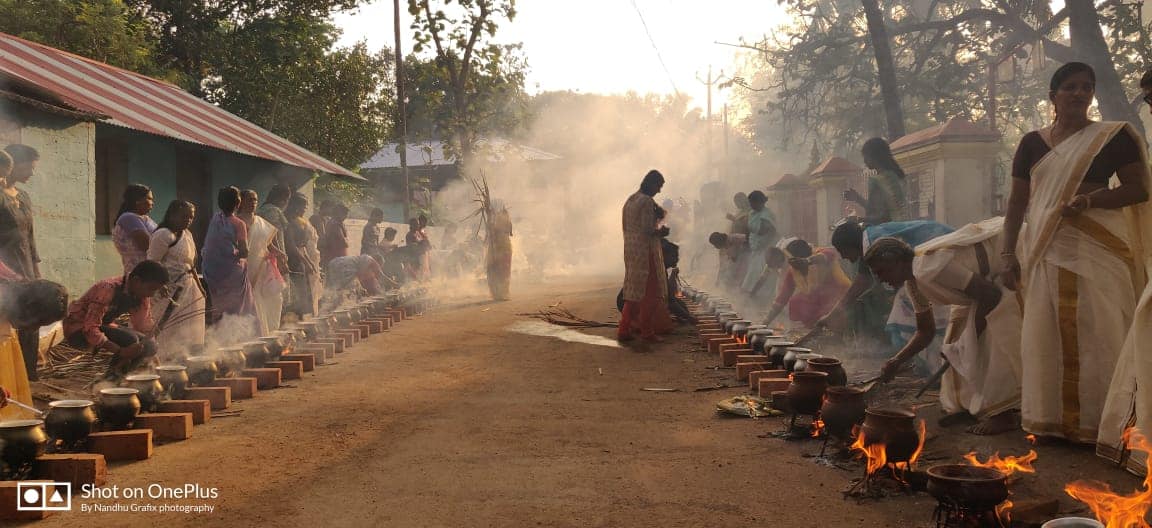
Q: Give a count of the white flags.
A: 0